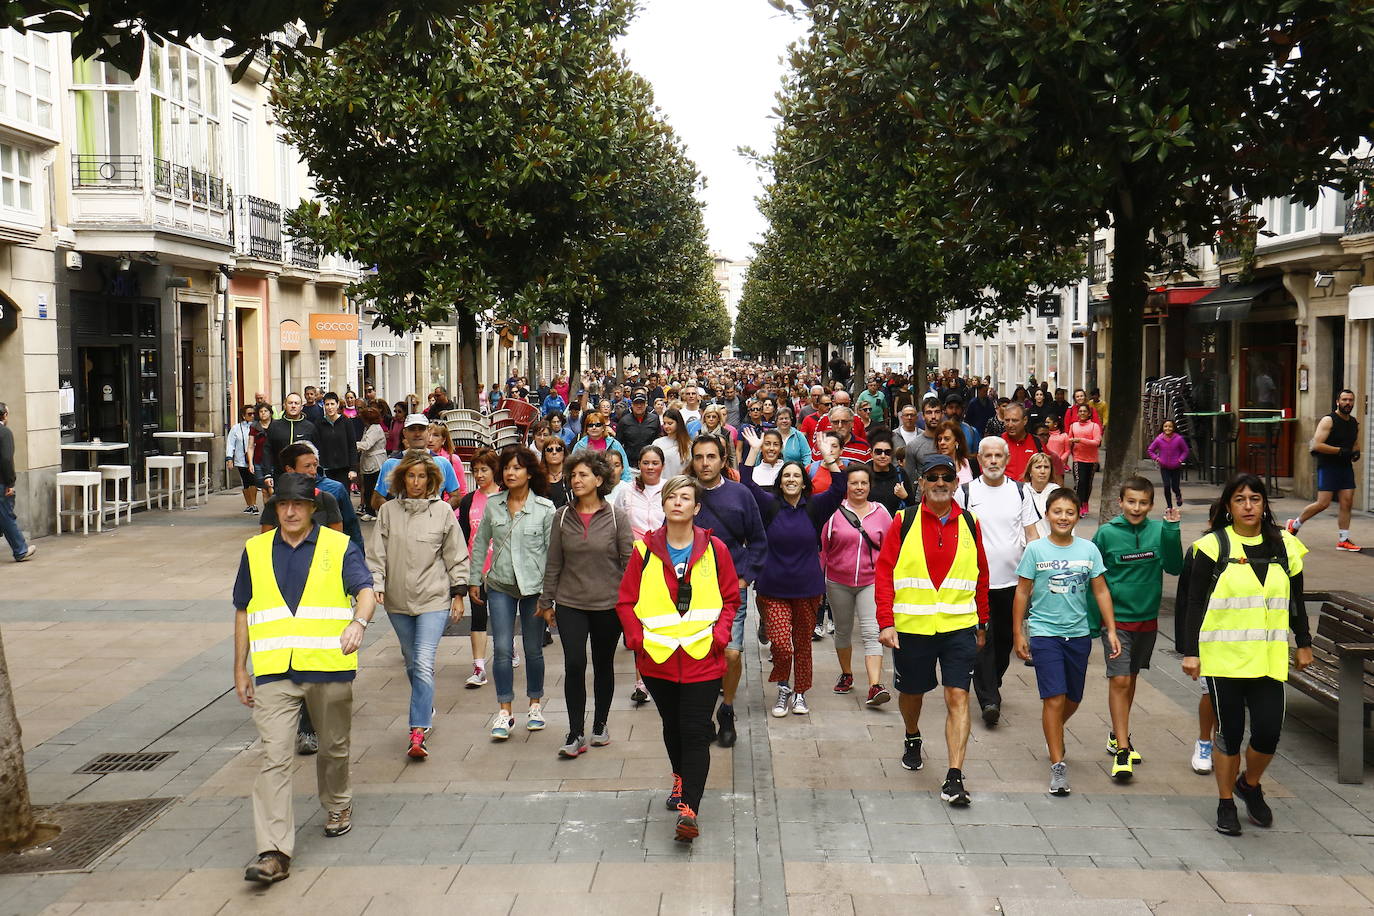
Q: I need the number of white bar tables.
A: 2